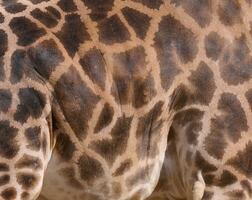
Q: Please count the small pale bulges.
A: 1